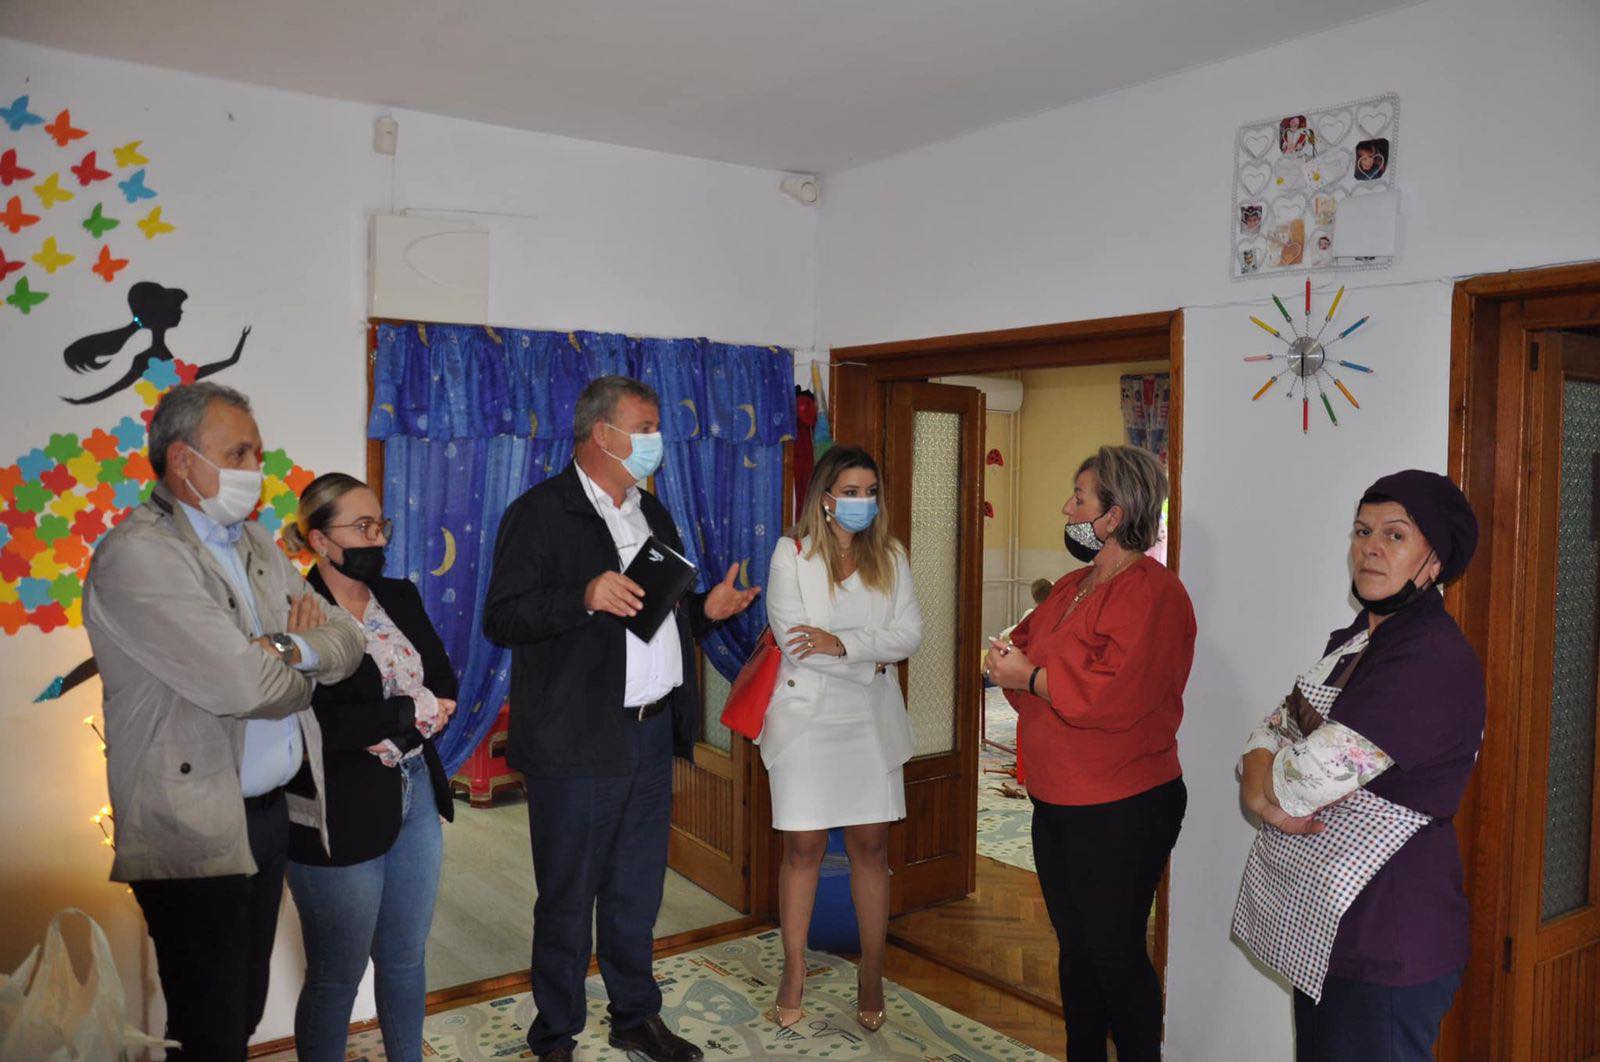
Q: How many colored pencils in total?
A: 11